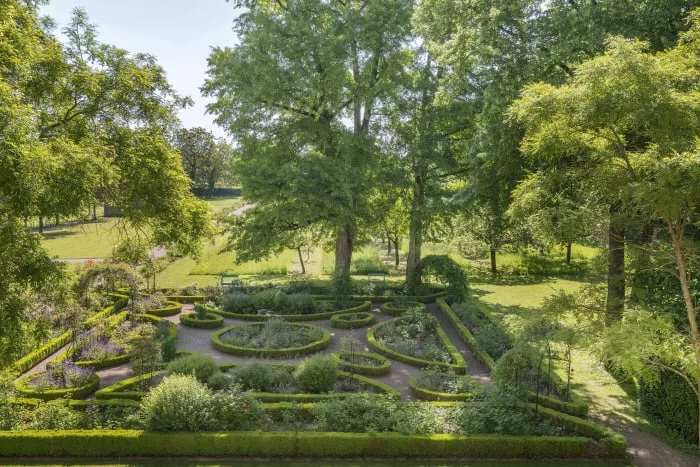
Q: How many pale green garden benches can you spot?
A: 2